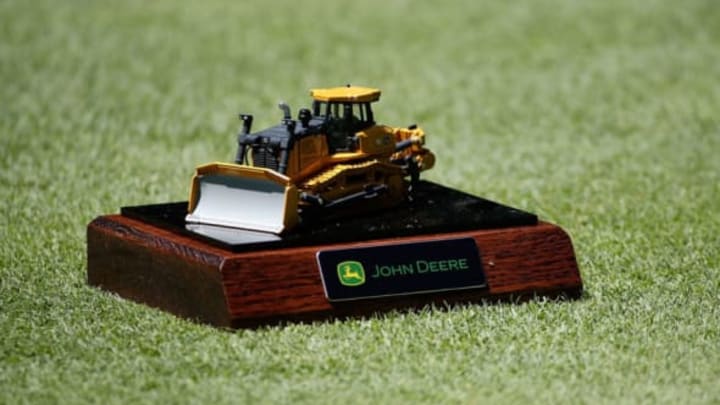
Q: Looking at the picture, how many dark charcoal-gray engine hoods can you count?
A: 1